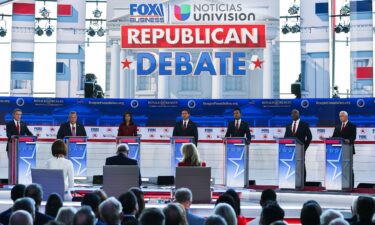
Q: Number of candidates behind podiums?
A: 7